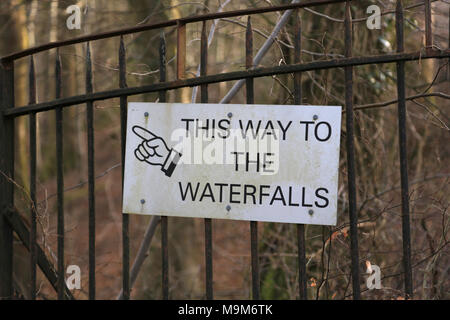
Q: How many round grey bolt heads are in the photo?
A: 6